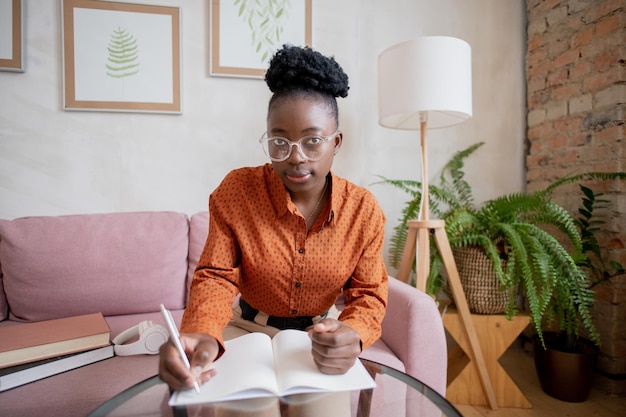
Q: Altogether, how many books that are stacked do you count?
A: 2